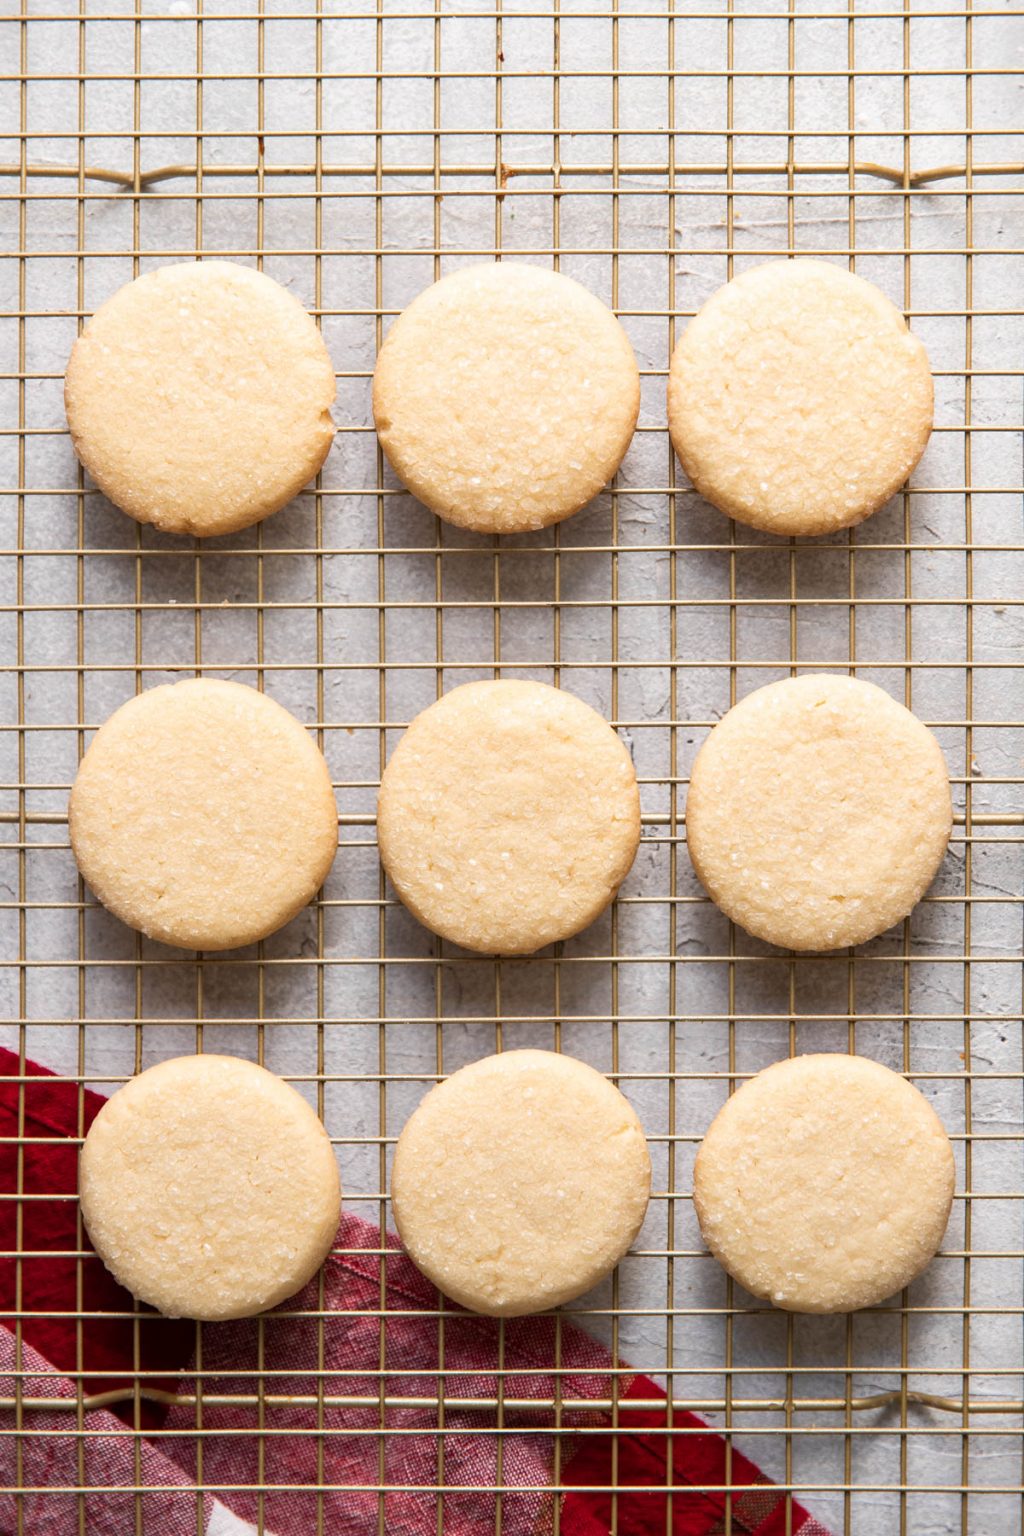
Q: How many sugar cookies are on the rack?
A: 9